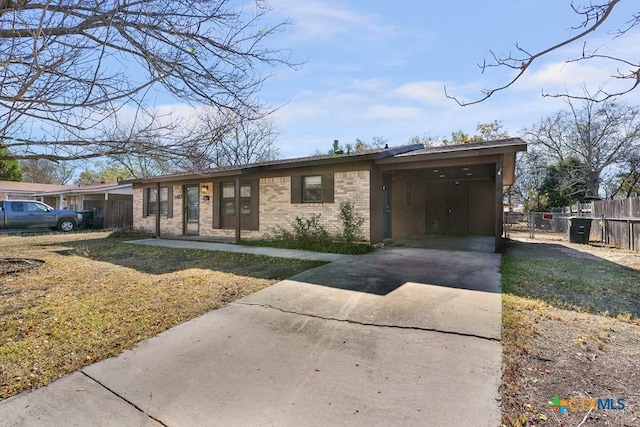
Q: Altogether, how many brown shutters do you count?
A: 6